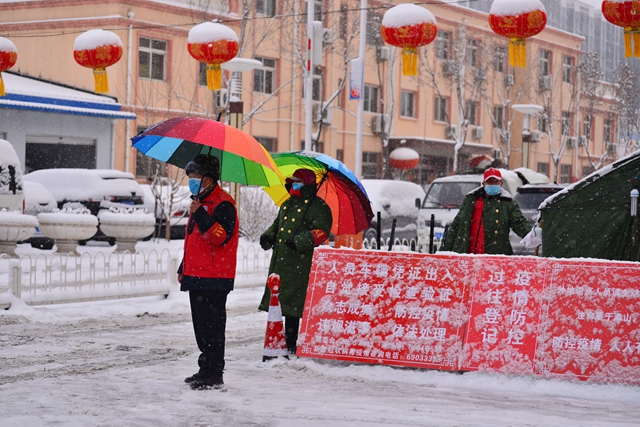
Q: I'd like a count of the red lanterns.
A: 7